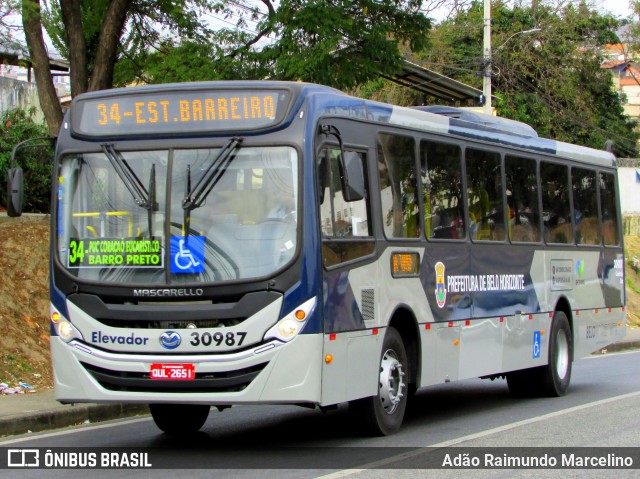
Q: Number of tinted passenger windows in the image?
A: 7